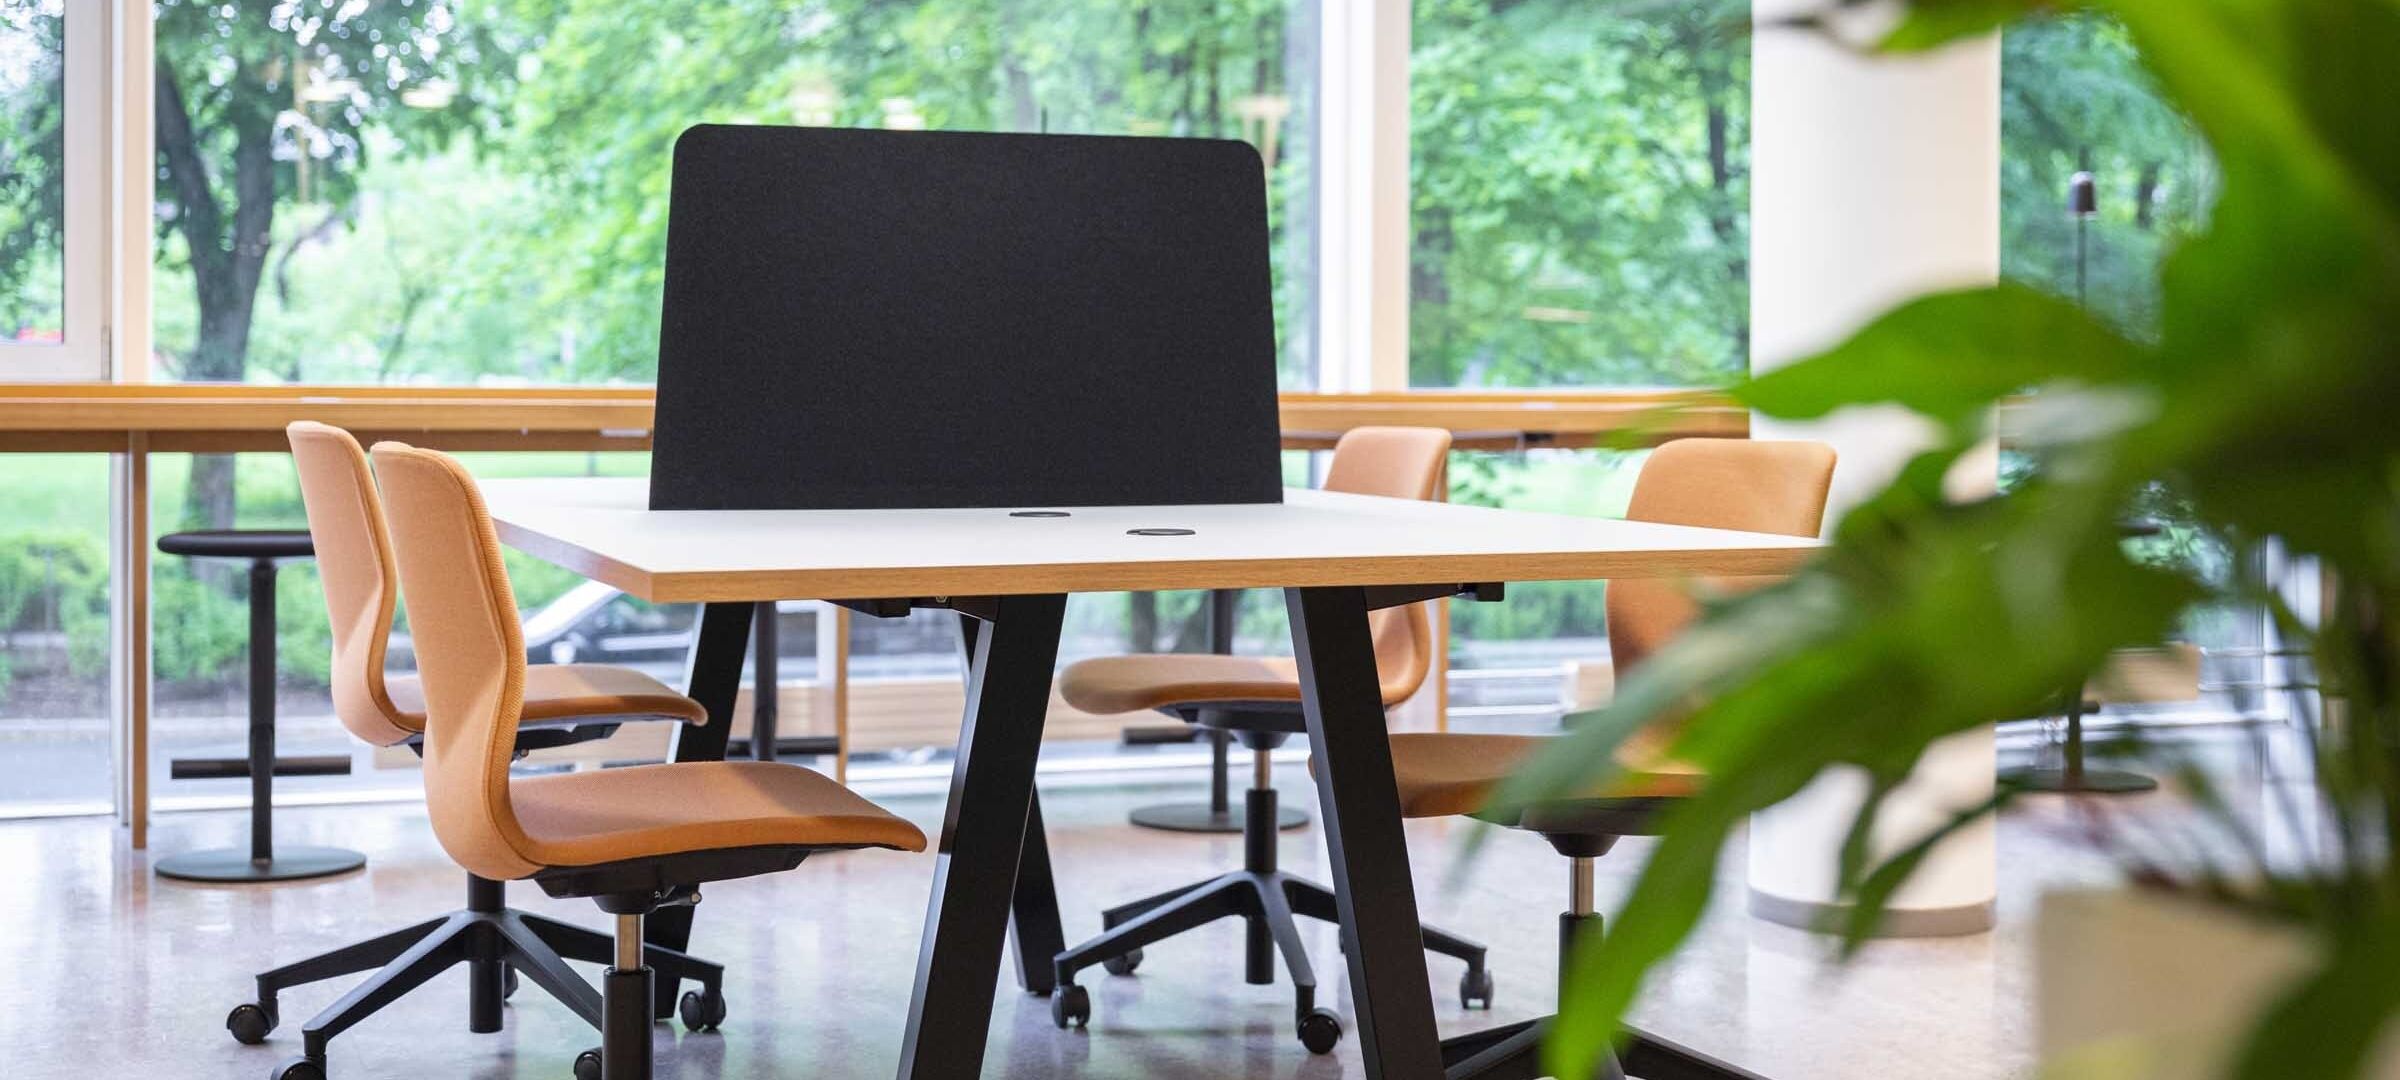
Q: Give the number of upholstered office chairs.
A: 4